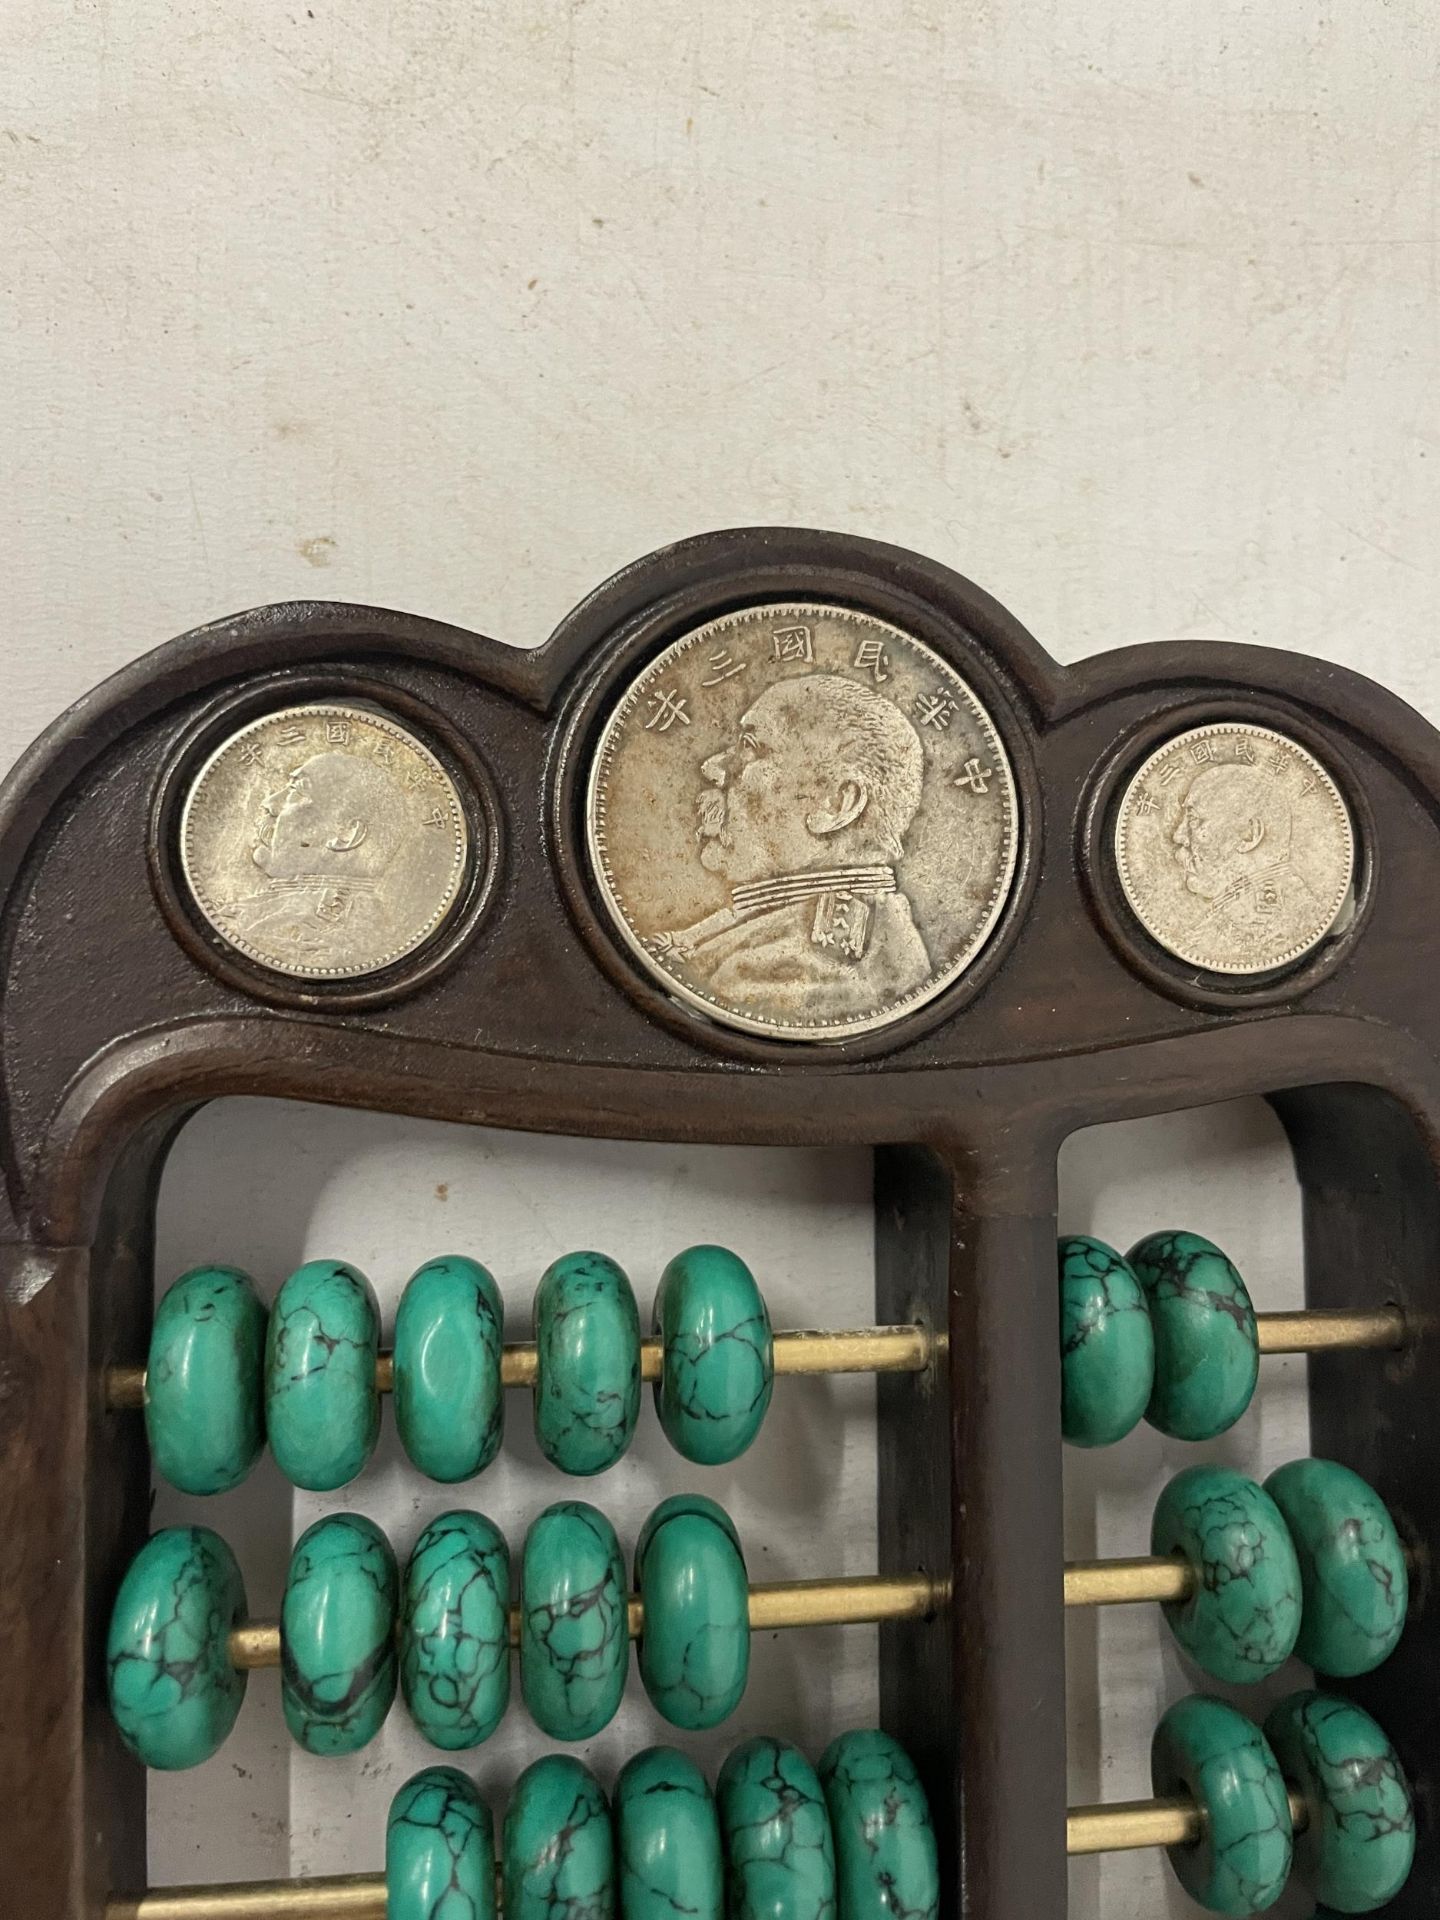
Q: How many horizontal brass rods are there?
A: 3